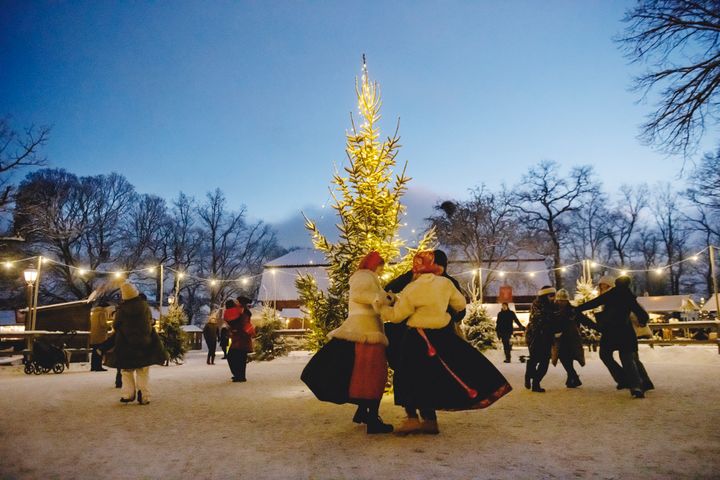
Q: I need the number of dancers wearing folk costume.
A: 2